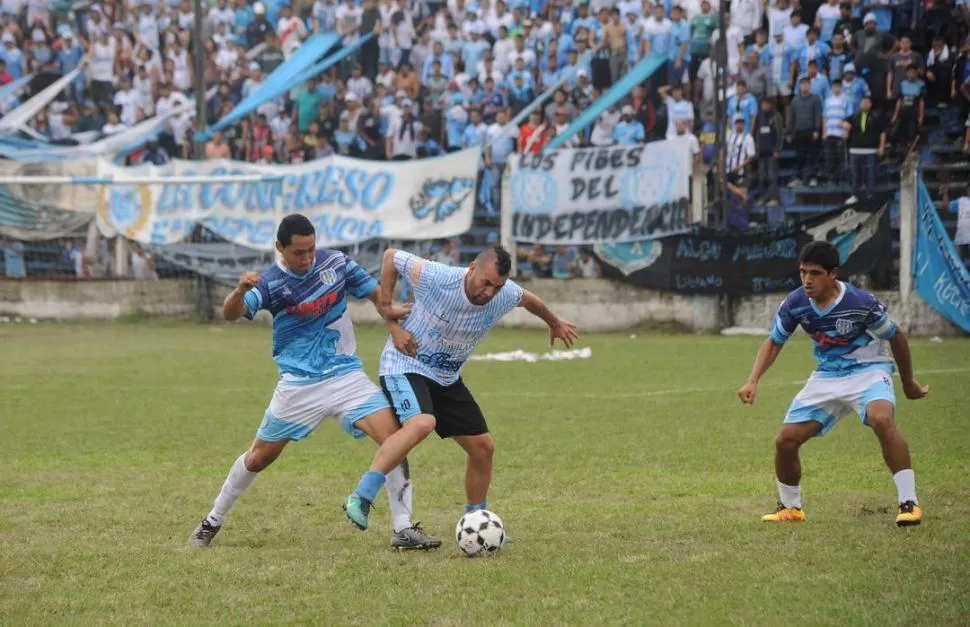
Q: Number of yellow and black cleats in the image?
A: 2